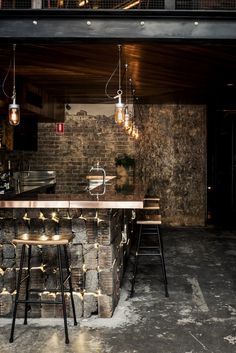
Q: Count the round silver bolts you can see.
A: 4